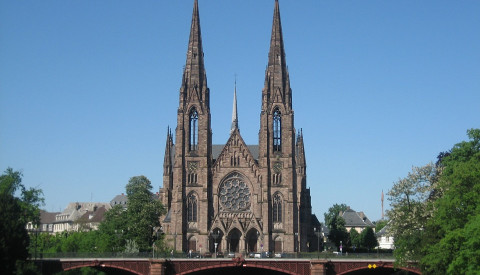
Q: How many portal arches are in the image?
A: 3